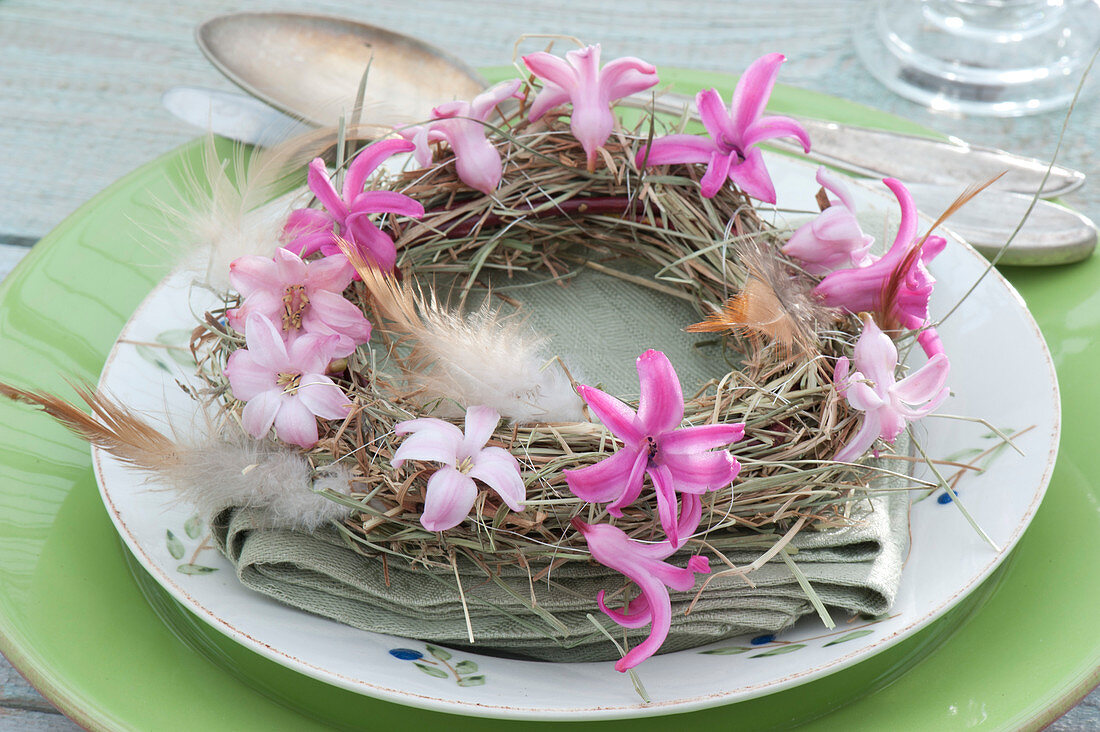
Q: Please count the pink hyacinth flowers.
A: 12